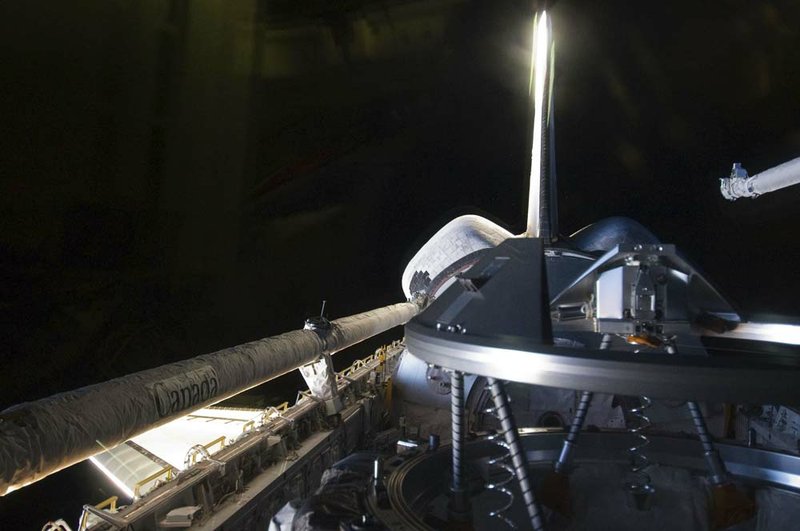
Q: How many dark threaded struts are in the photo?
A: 4